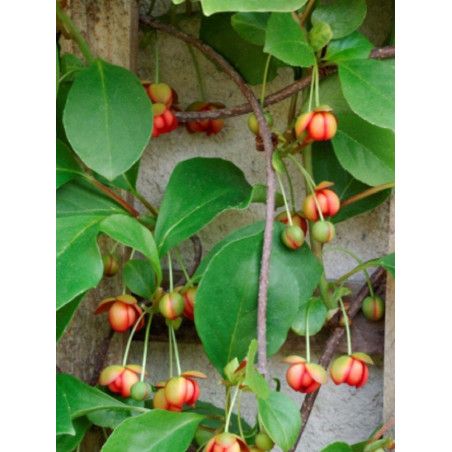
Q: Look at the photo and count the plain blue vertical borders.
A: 0